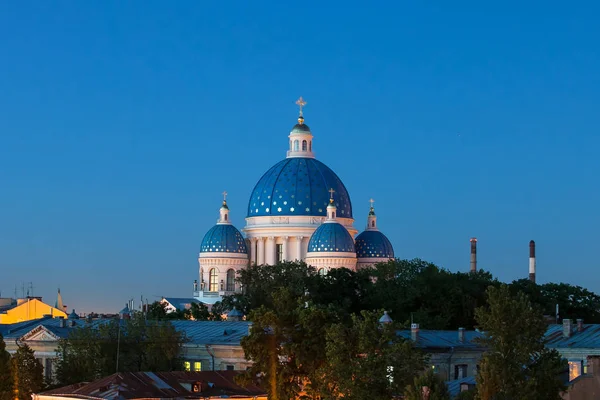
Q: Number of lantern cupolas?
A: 4